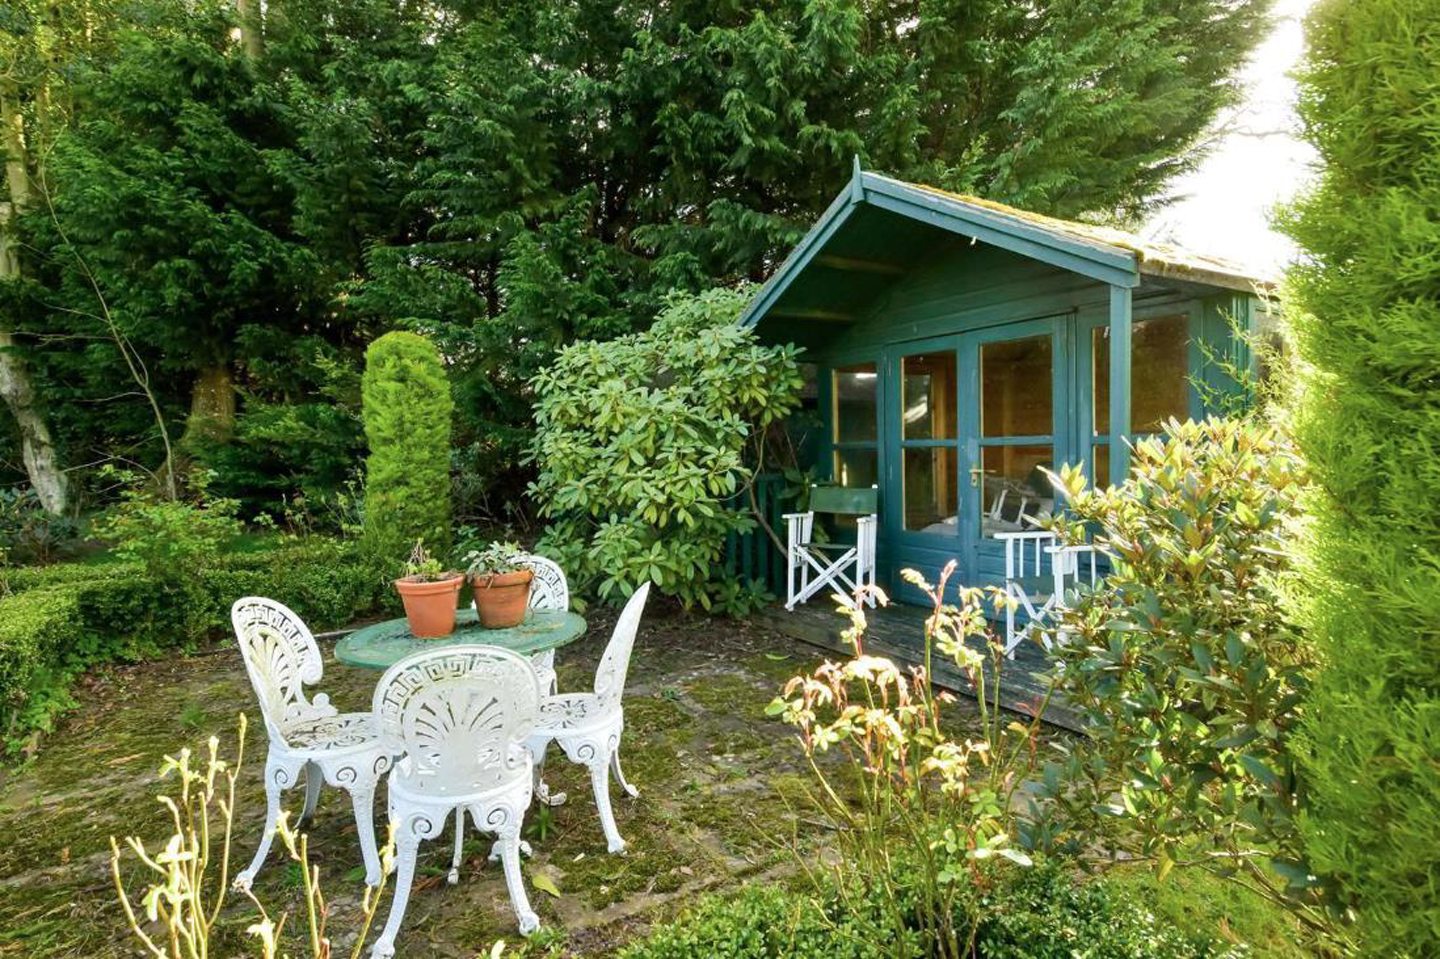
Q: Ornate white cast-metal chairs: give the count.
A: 4